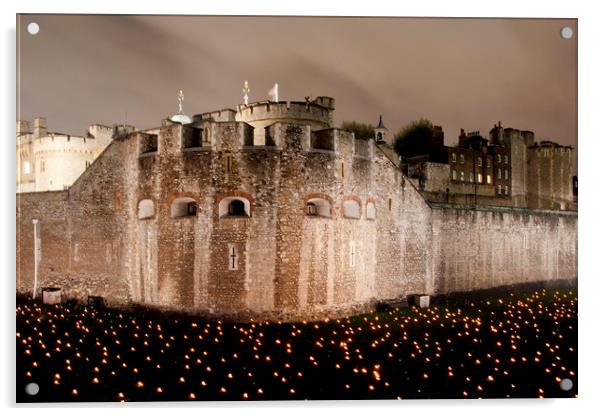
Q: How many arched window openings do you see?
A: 6